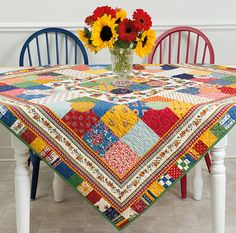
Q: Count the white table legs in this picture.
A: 4